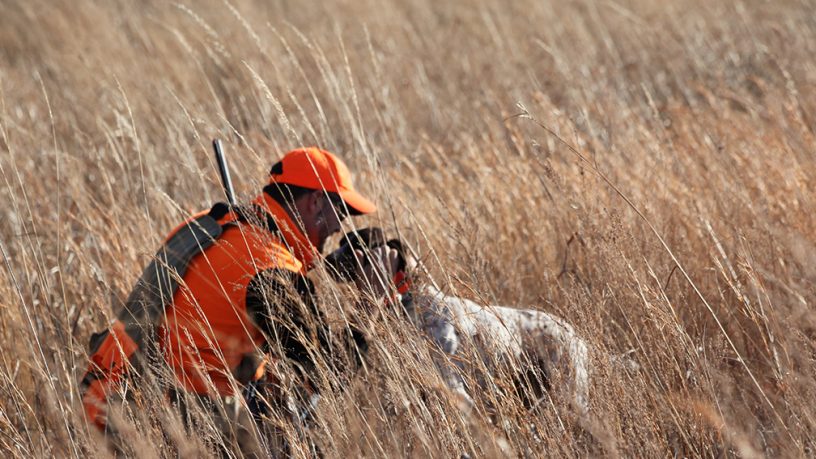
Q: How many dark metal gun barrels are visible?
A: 1